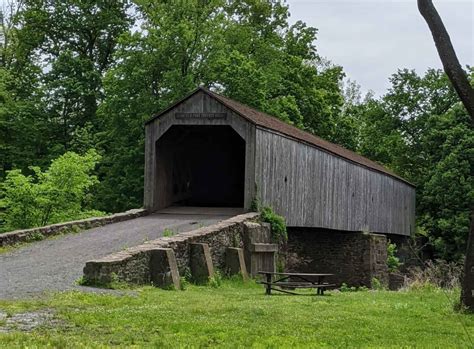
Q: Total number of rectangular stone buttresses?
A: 3